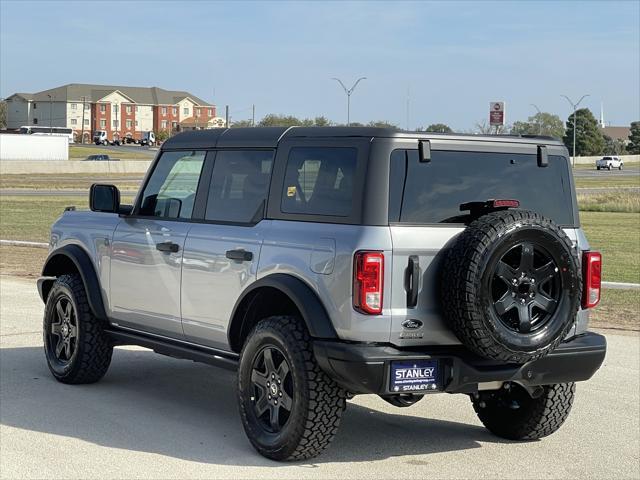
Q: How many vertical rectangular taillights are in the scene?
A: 2